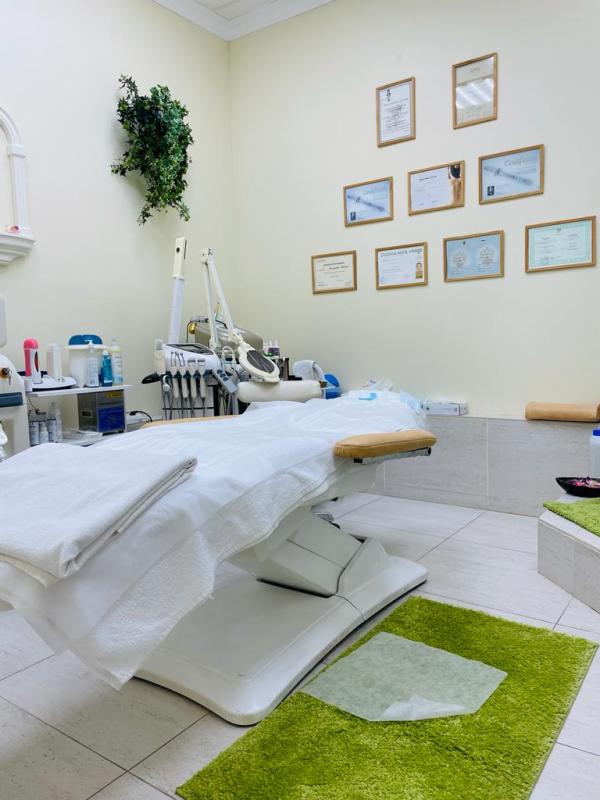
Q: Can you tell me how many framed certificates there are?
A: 9